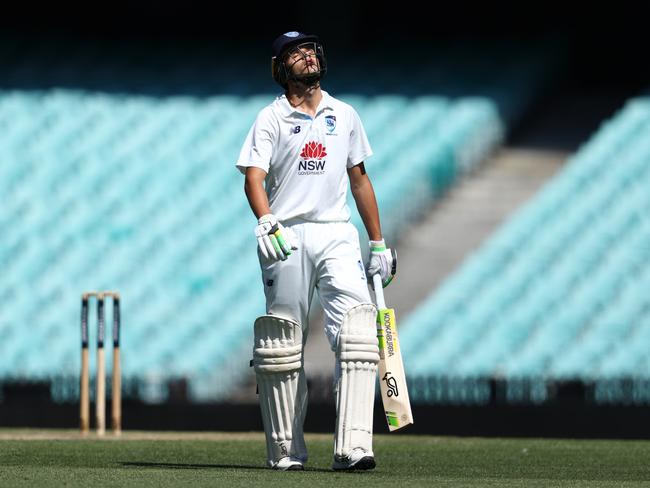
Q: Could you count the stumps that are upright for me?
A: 3